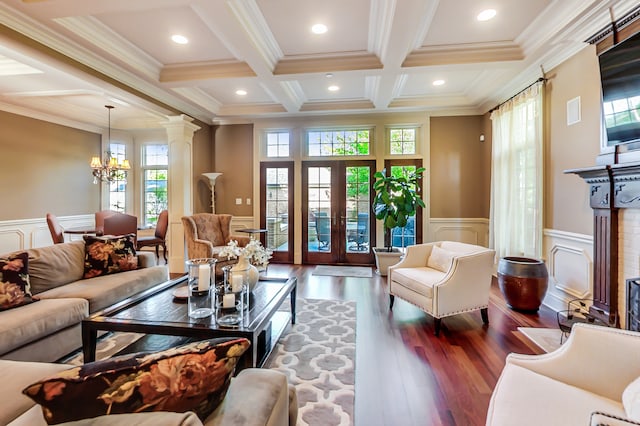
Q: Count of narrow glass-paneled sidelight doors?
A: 2